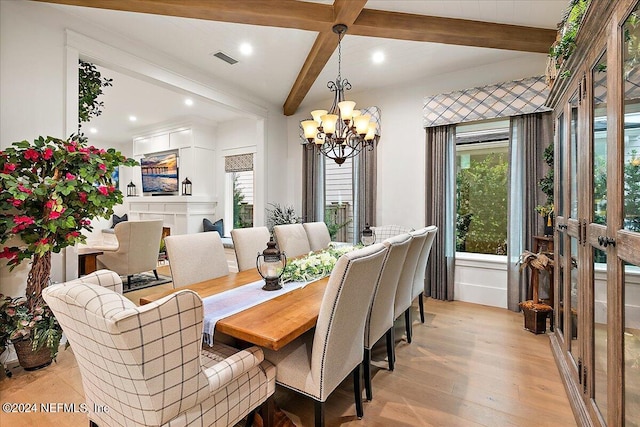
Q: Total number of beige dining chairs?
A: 8